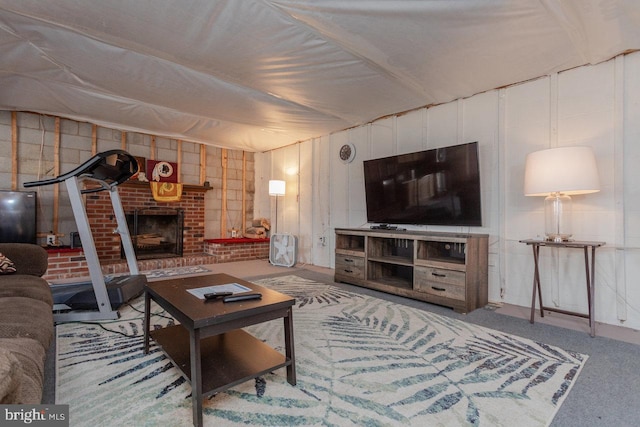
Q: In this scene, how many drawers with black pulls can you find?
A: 4